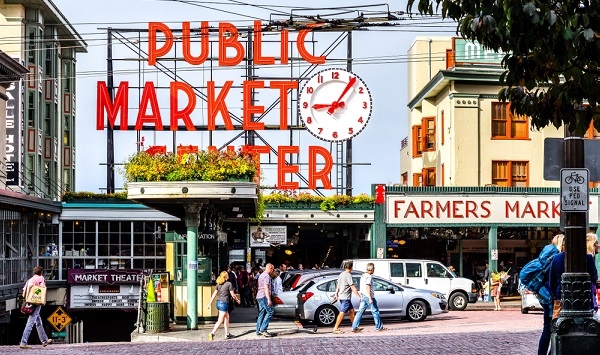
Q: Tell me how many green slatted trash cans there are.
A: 1